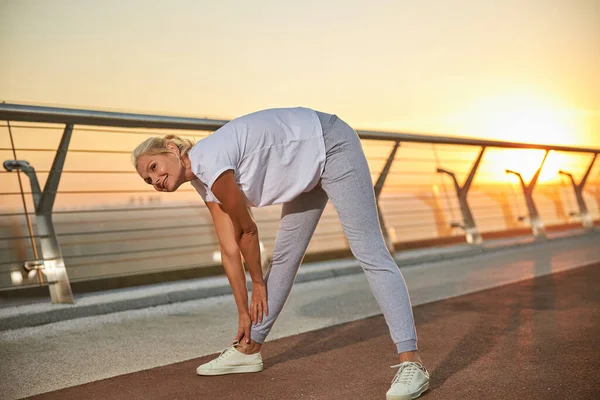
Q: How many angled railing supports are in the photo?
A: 5